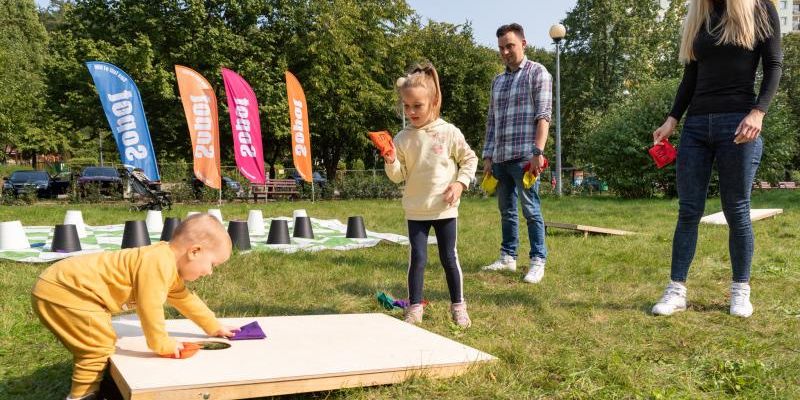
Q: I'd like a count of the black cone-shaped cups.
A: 7